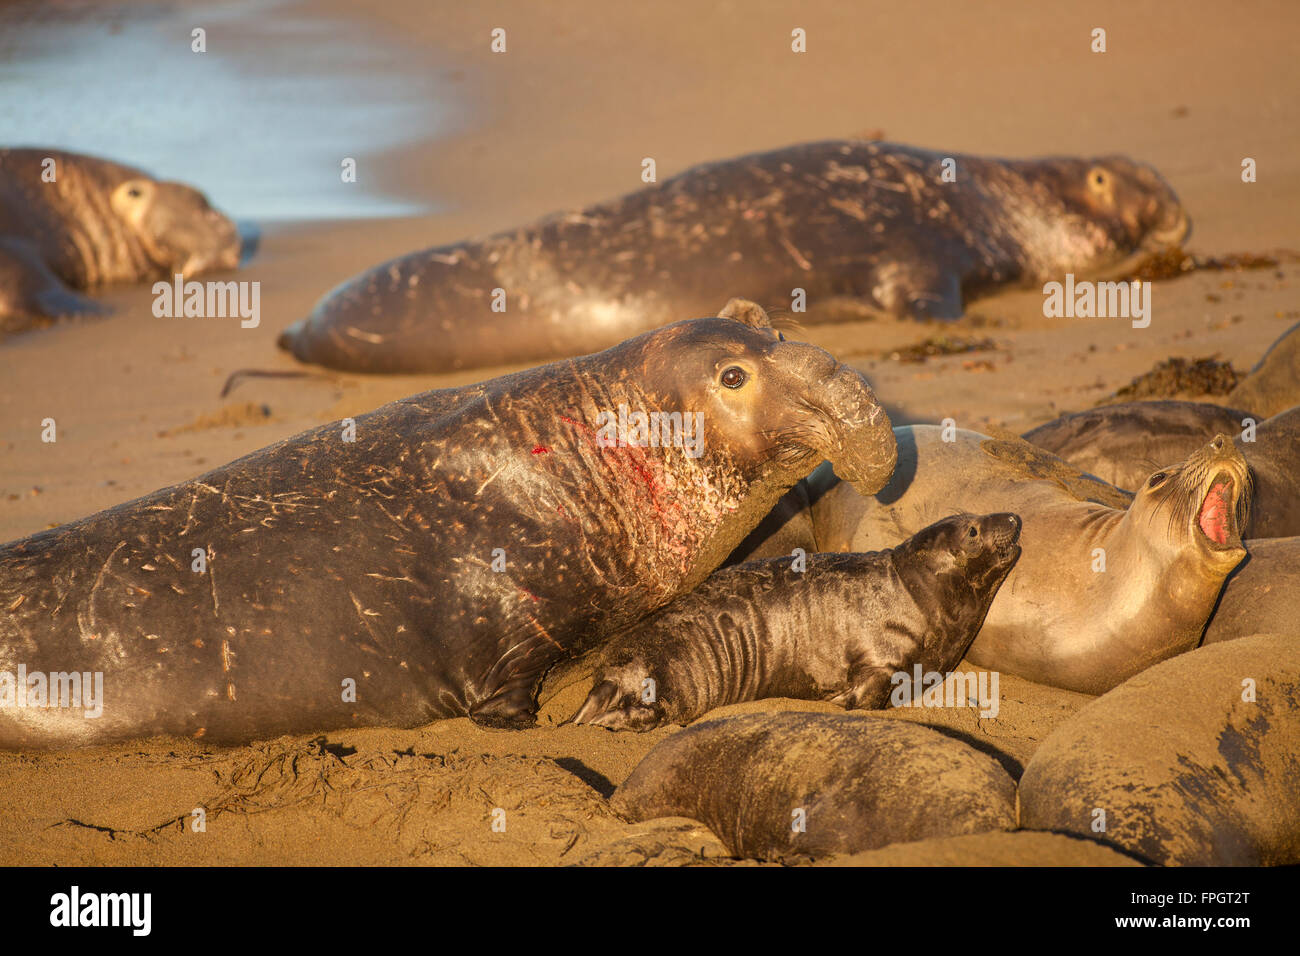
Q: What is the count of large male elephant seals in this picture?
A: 3